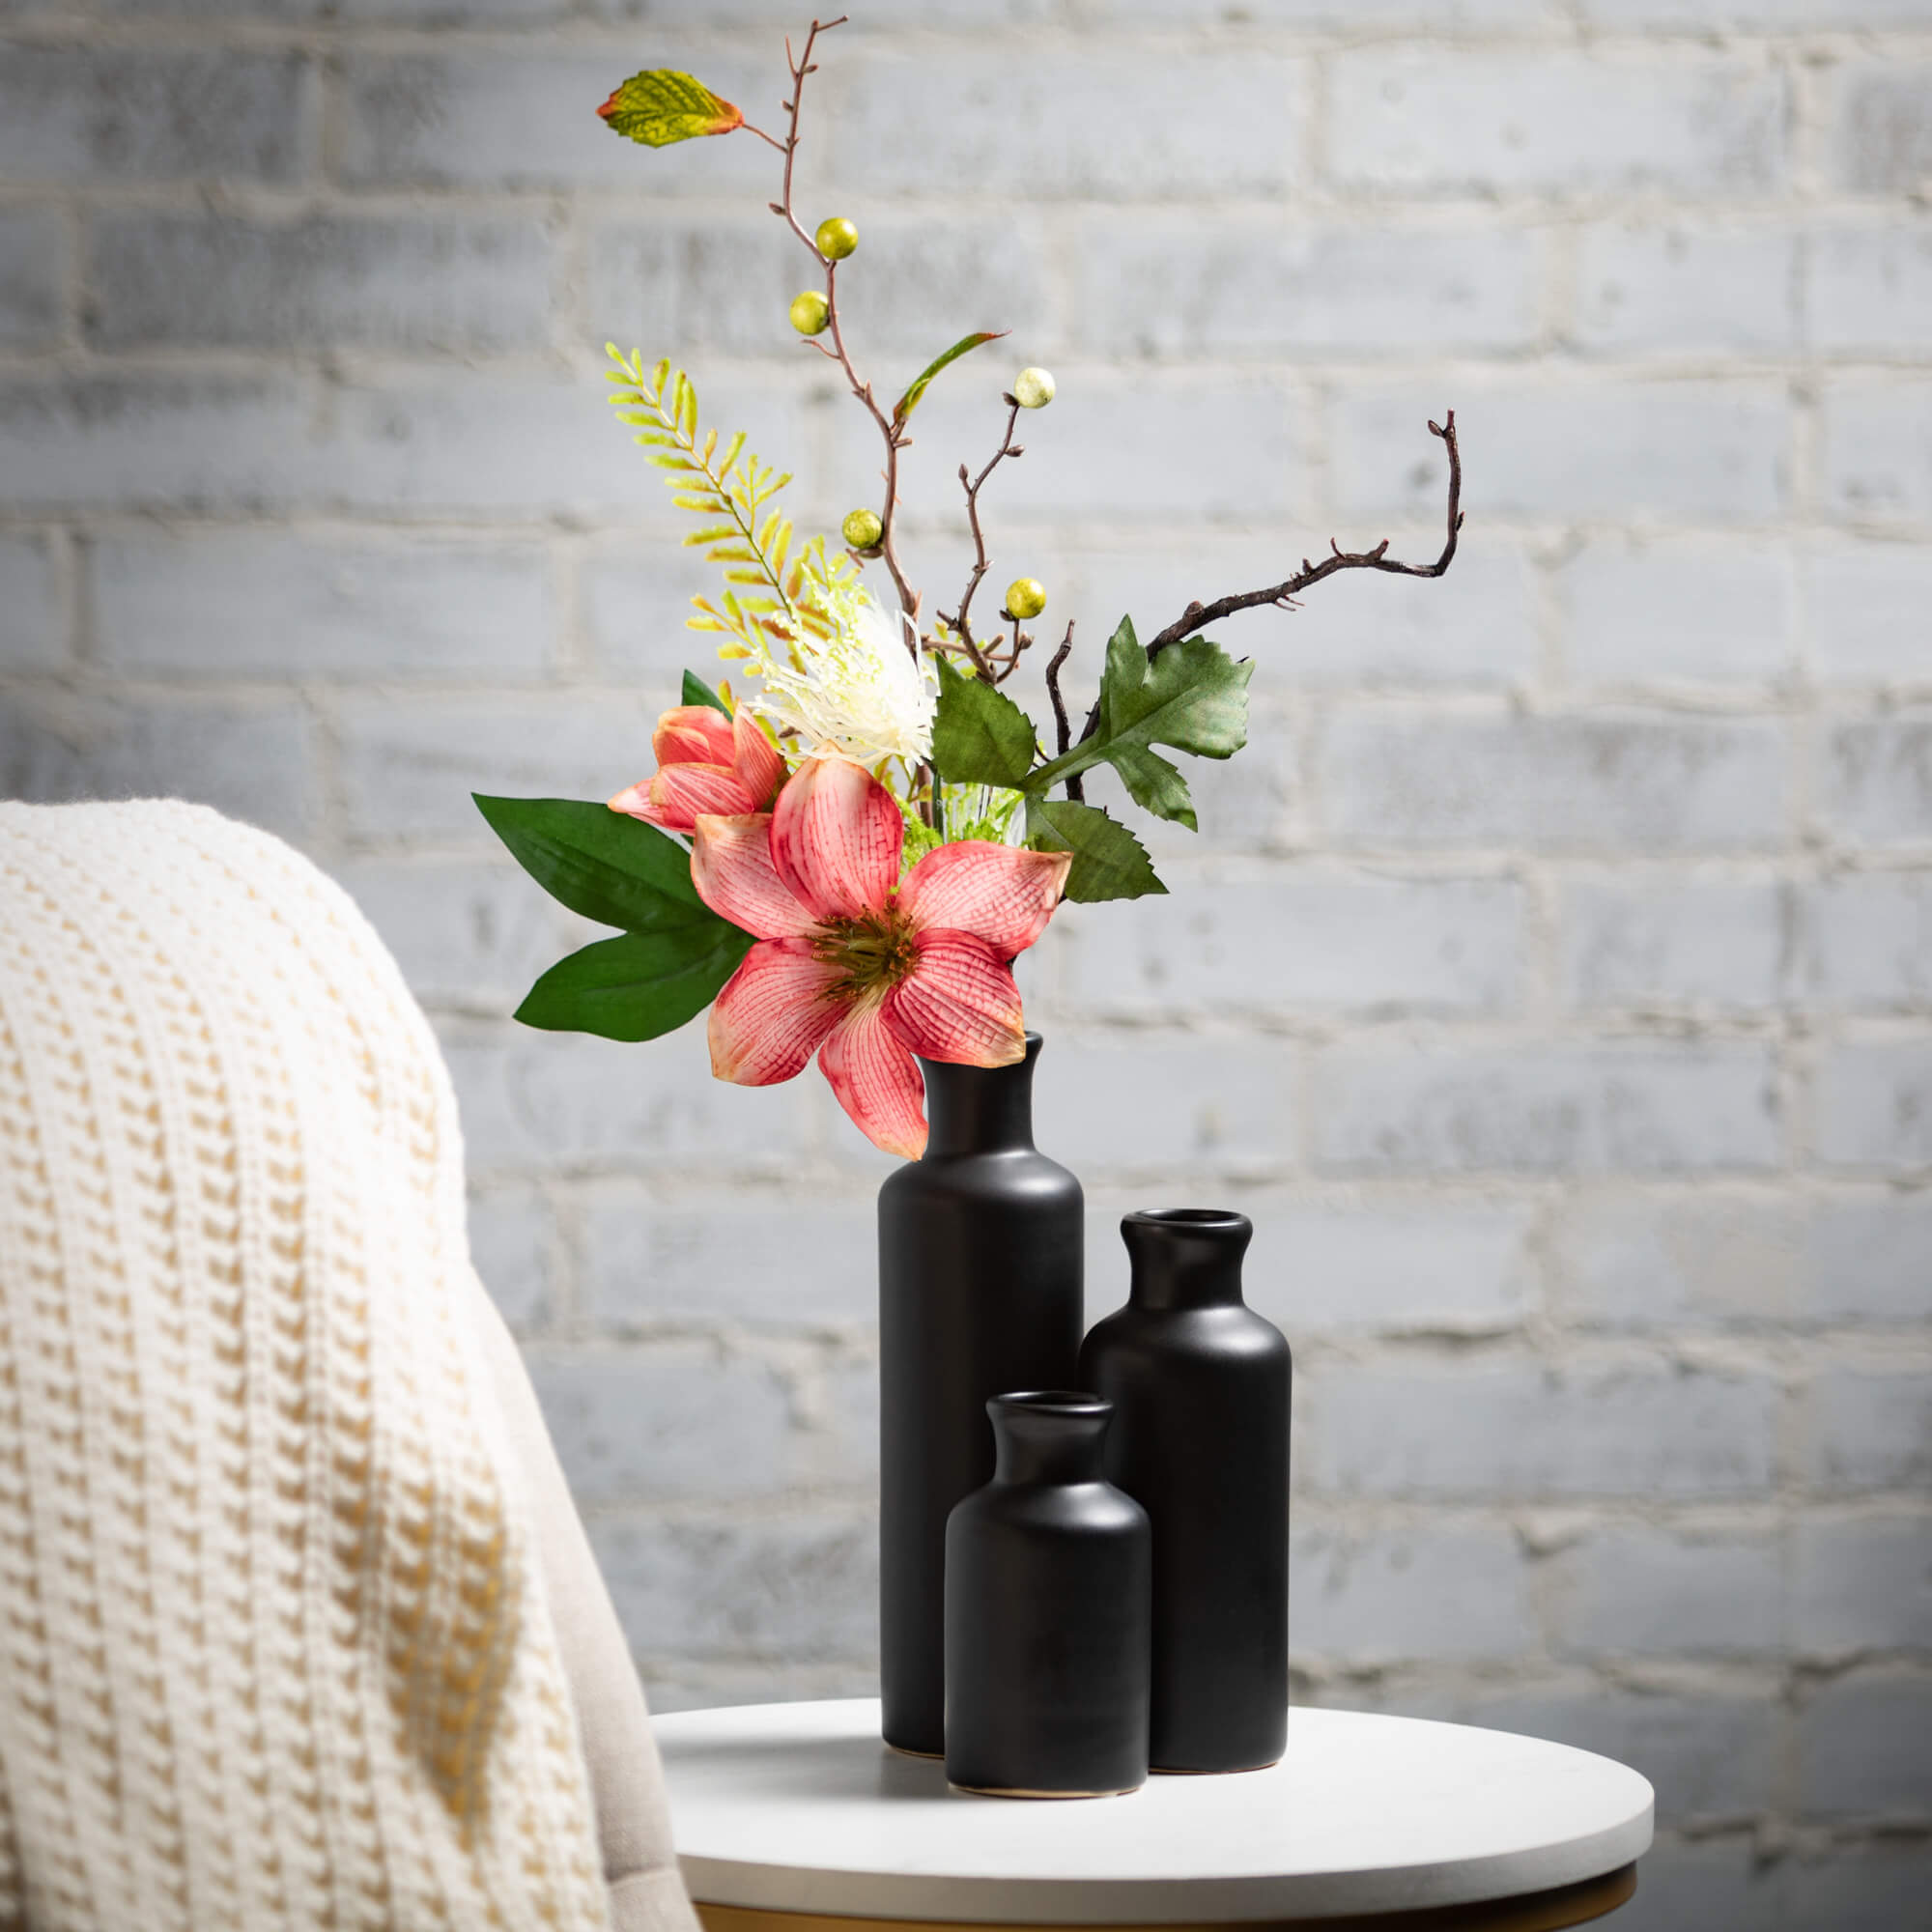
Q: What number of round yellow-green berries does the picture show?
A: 5